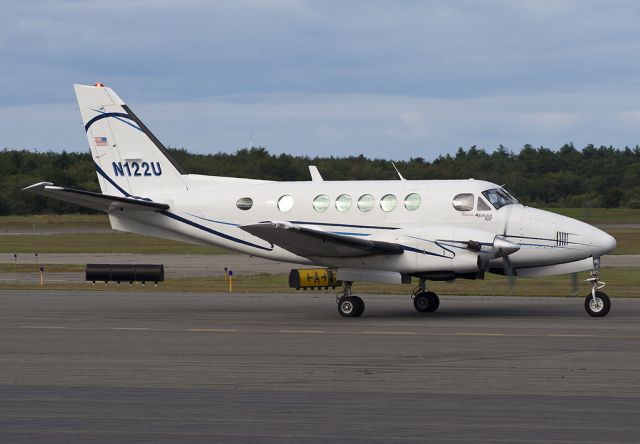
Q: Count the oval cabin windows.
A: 7